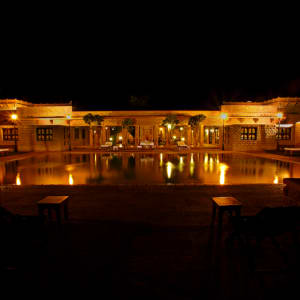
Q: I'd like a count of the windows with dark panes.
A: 4